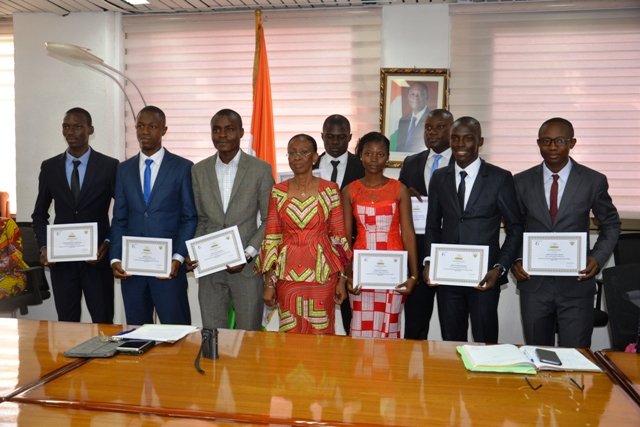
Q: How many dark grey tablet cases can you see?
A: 1